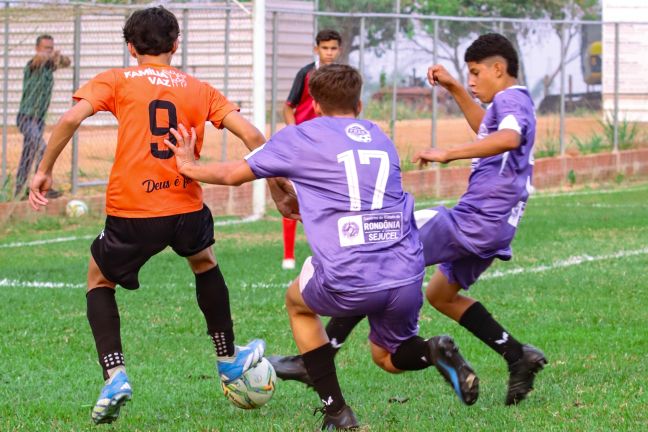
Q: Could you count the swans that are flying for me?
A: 0